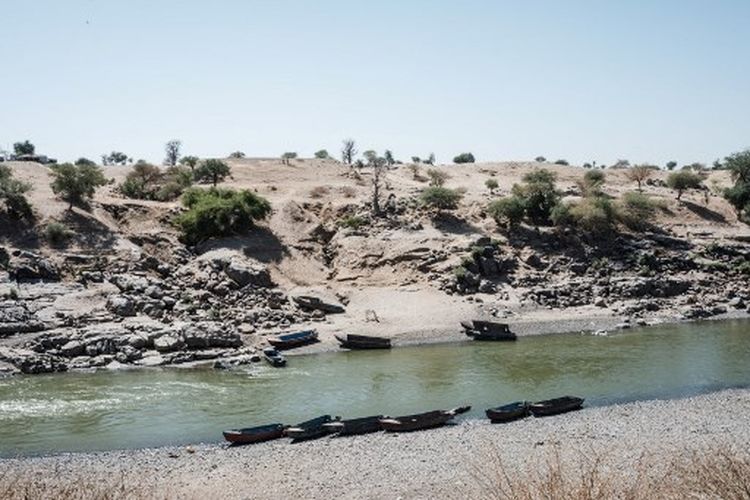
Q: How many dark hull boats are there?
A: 11